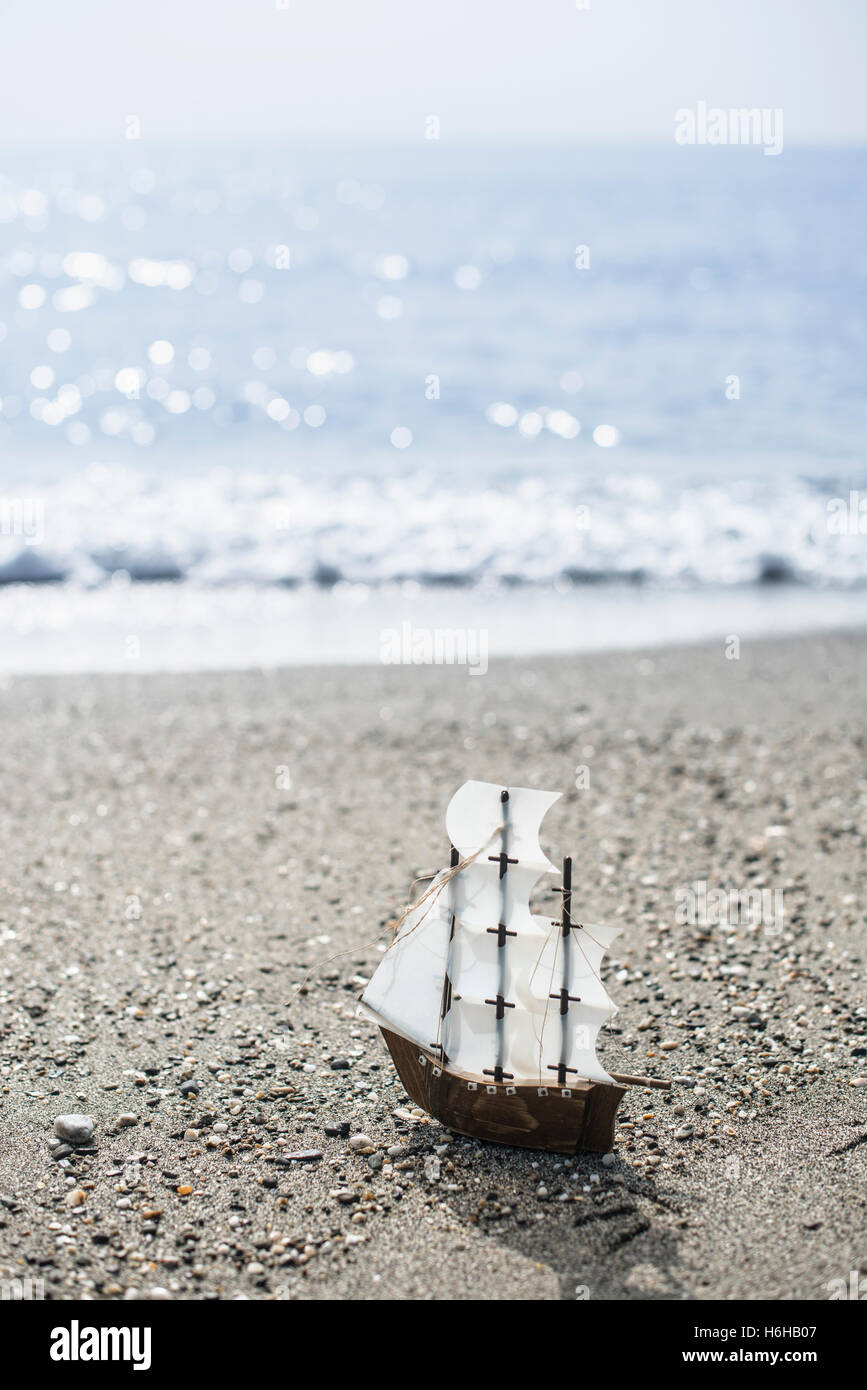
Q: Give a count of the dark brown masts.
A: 3